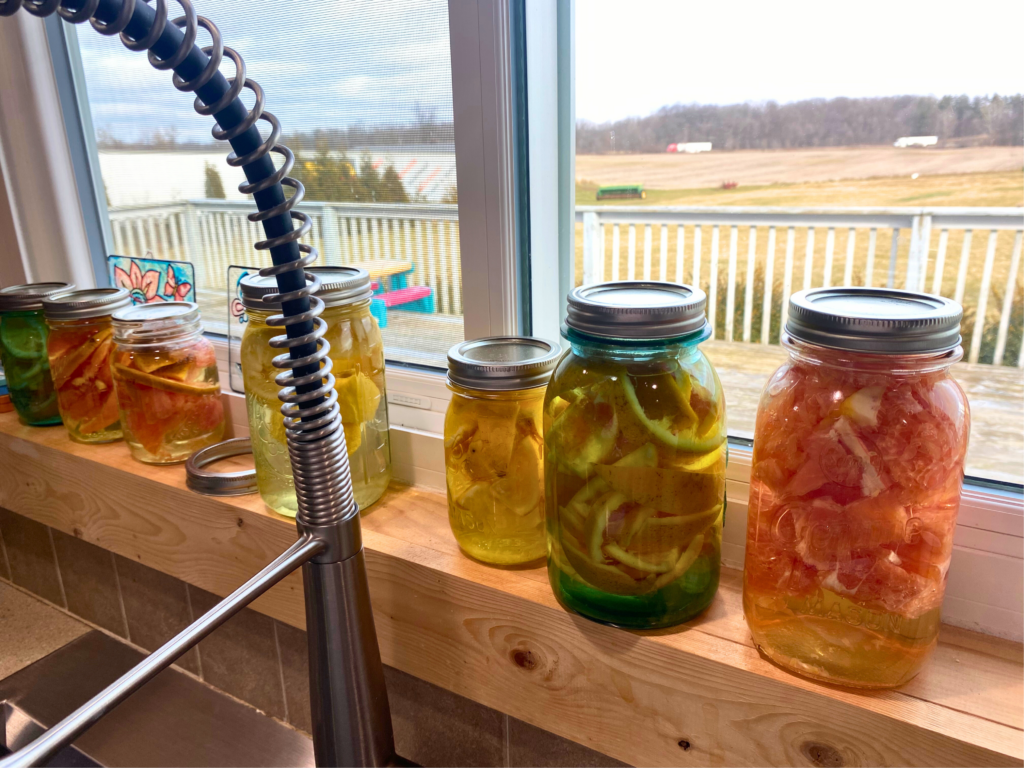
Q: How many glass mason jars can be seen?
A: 7